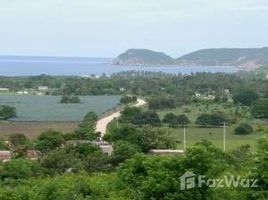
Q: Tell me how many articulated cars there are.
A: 0